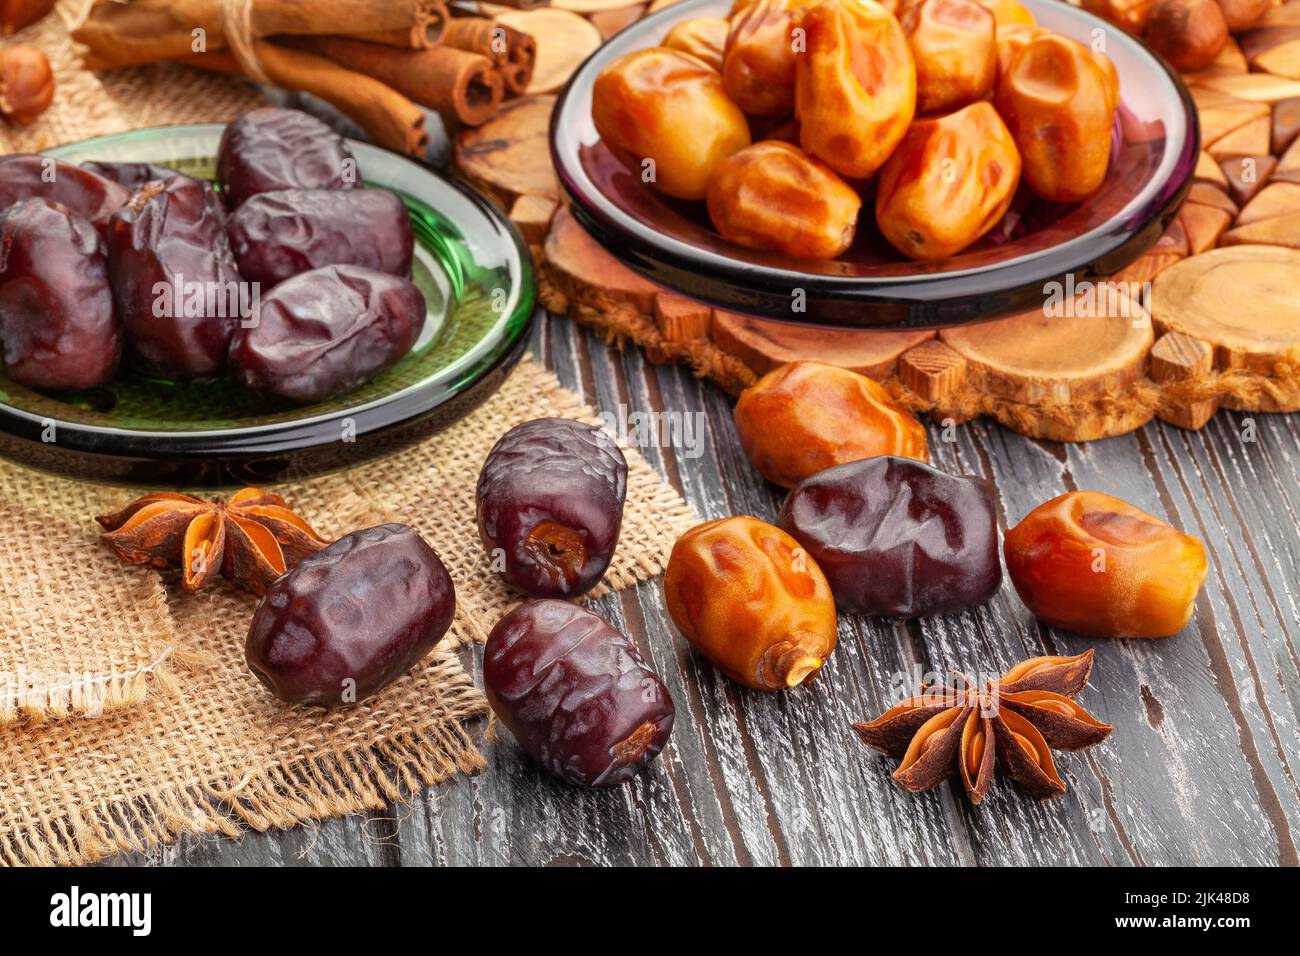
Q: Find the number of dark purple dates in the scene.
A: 11